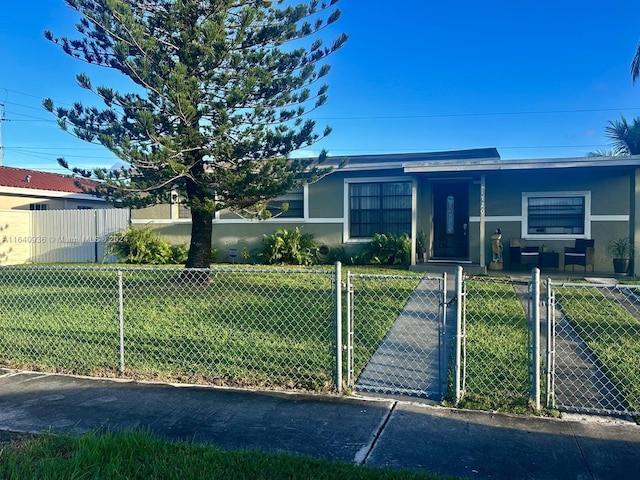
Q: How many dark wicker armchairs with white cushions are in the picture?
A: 2